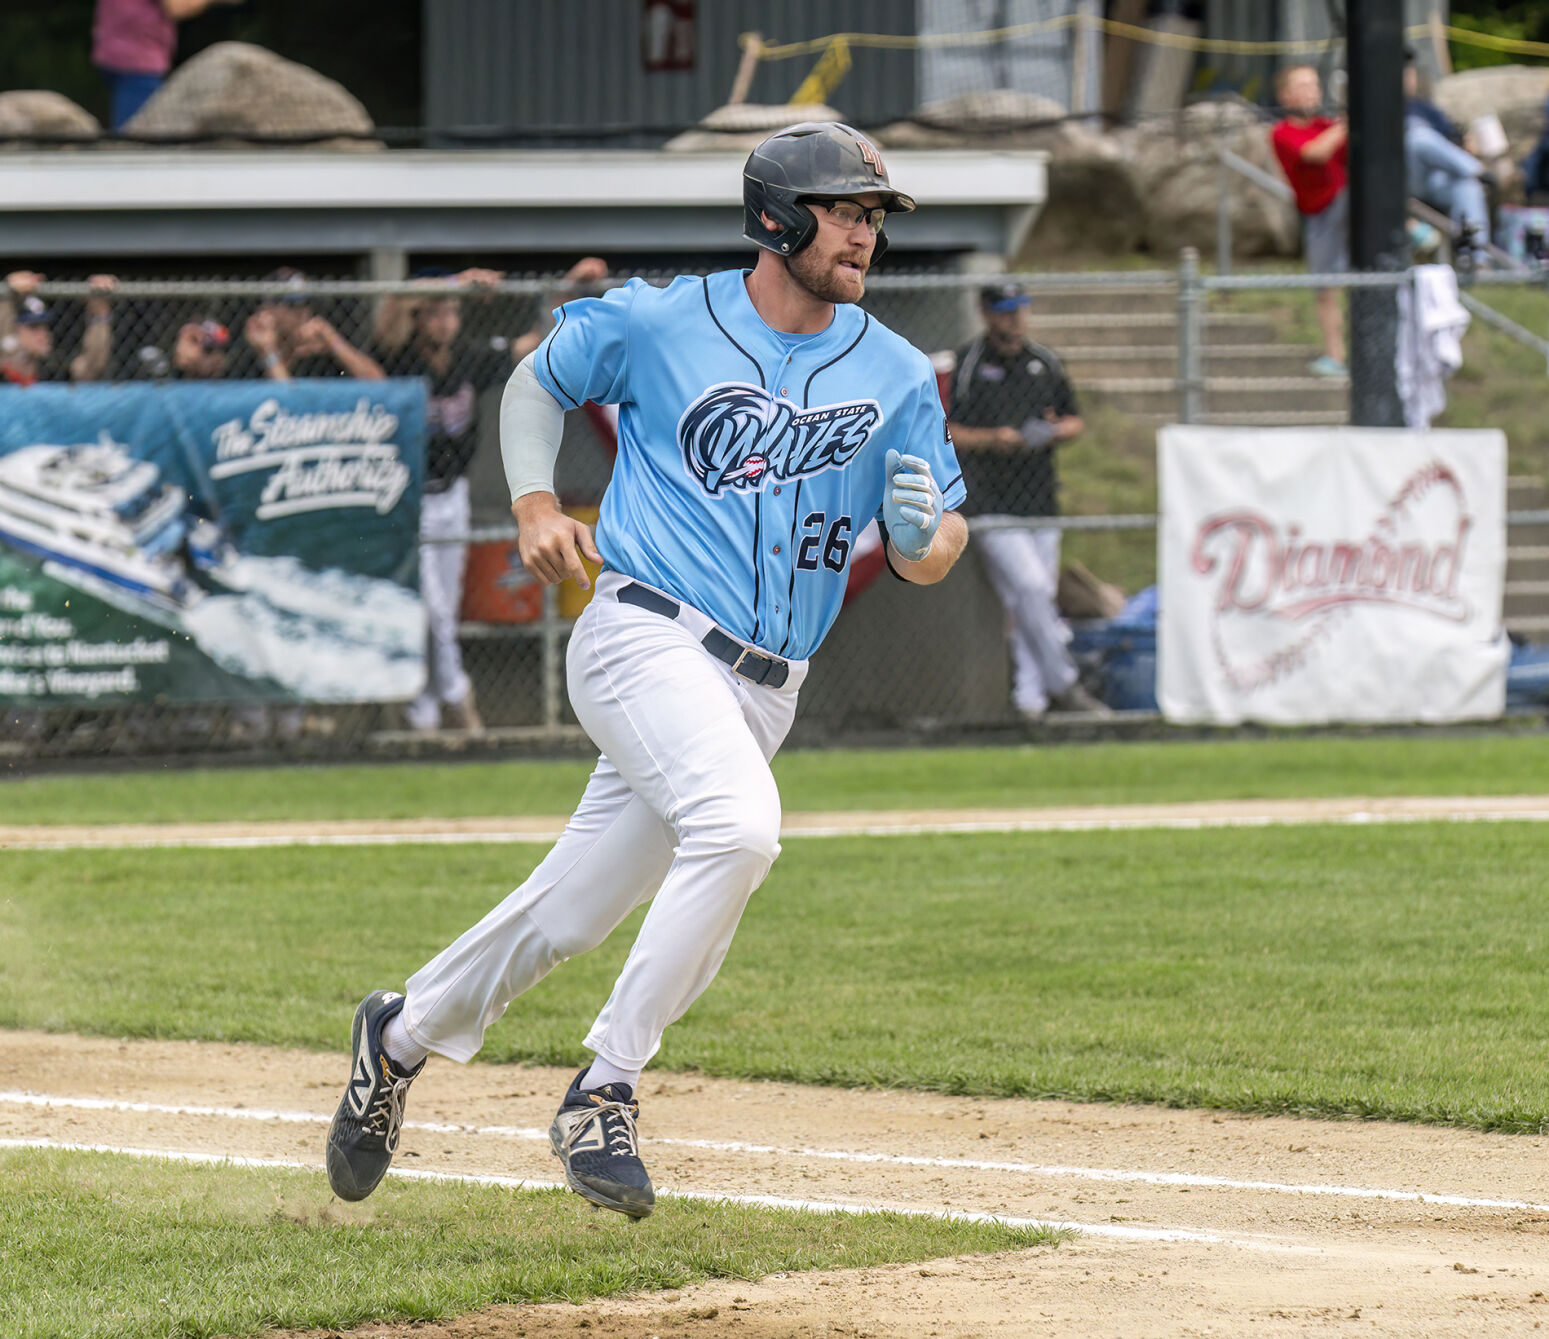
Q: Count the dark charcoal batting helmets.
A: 1